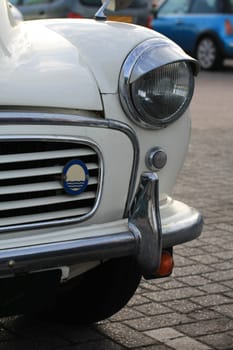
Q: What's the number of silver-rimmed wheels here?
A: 1